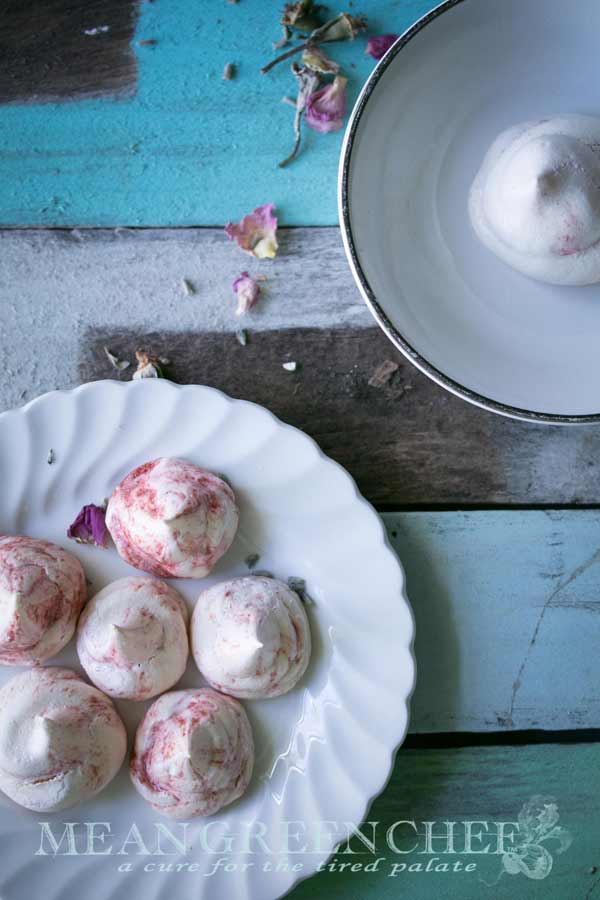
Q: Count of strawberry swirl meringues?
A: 7